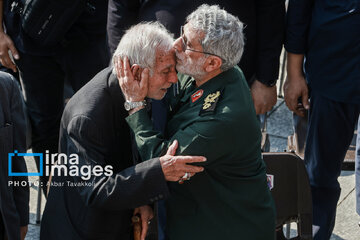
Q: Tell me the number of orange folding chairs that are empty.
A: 0